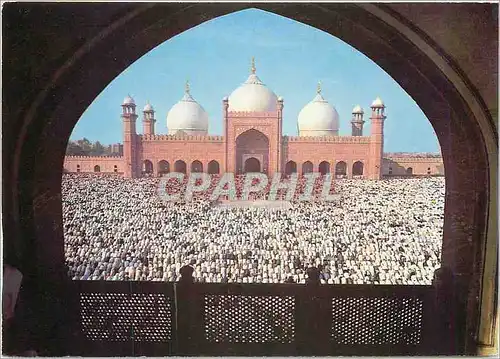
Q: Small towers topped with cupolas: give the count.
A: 4